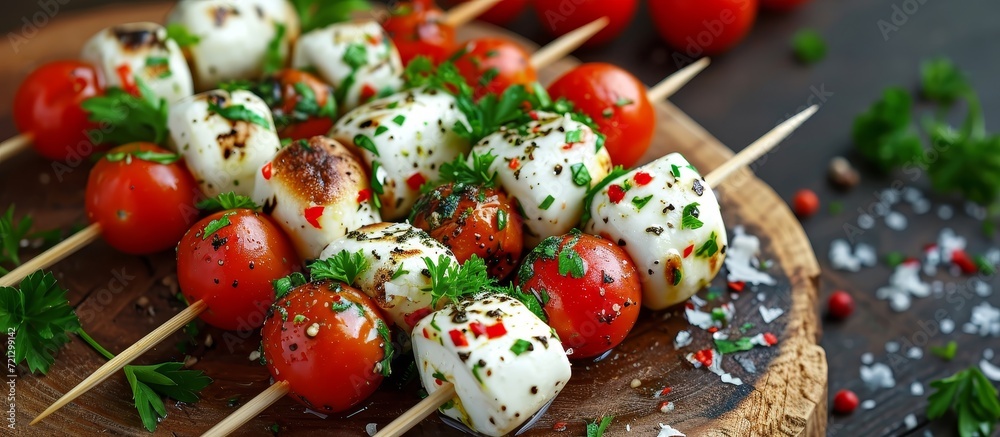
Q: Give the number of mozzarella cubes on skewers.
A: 10